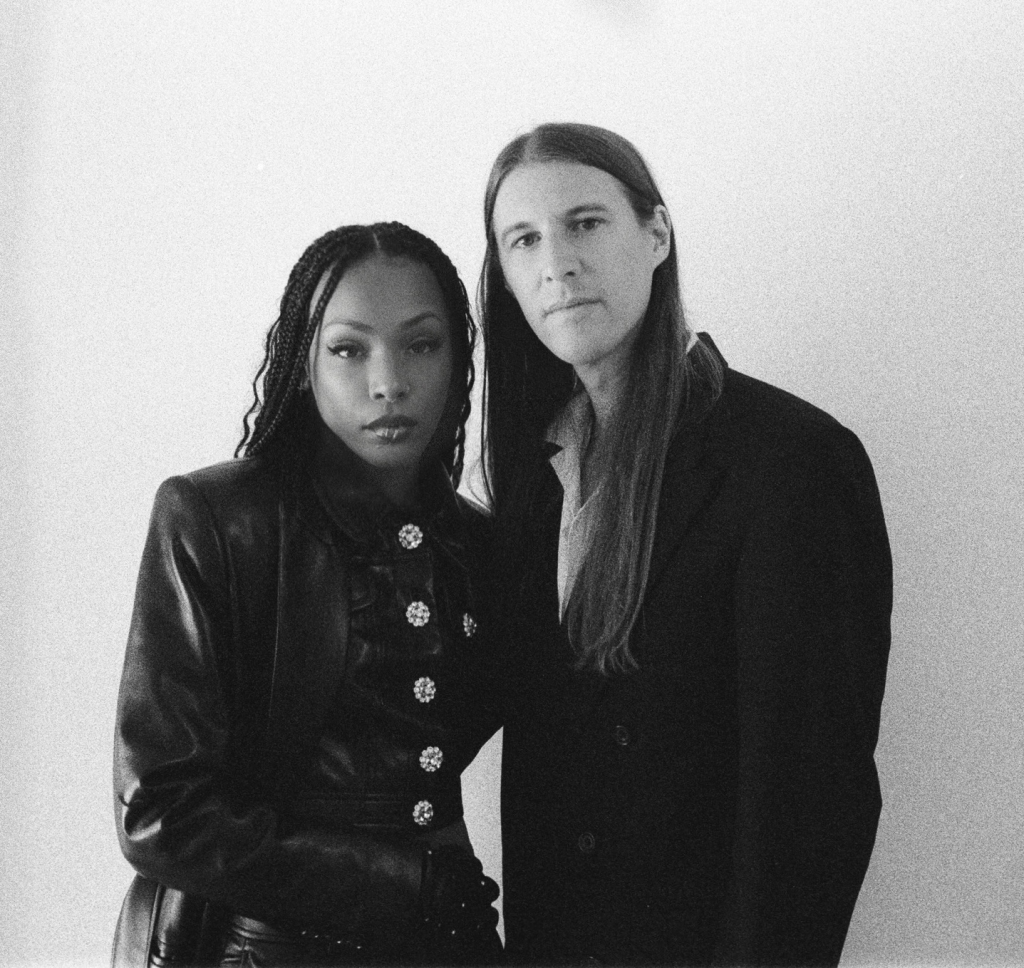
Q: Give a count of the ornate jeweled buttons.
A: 6